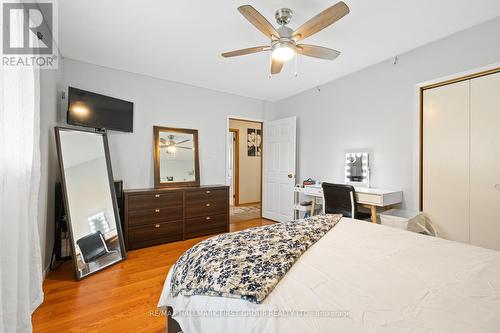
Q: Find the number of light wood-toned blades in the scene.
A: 5